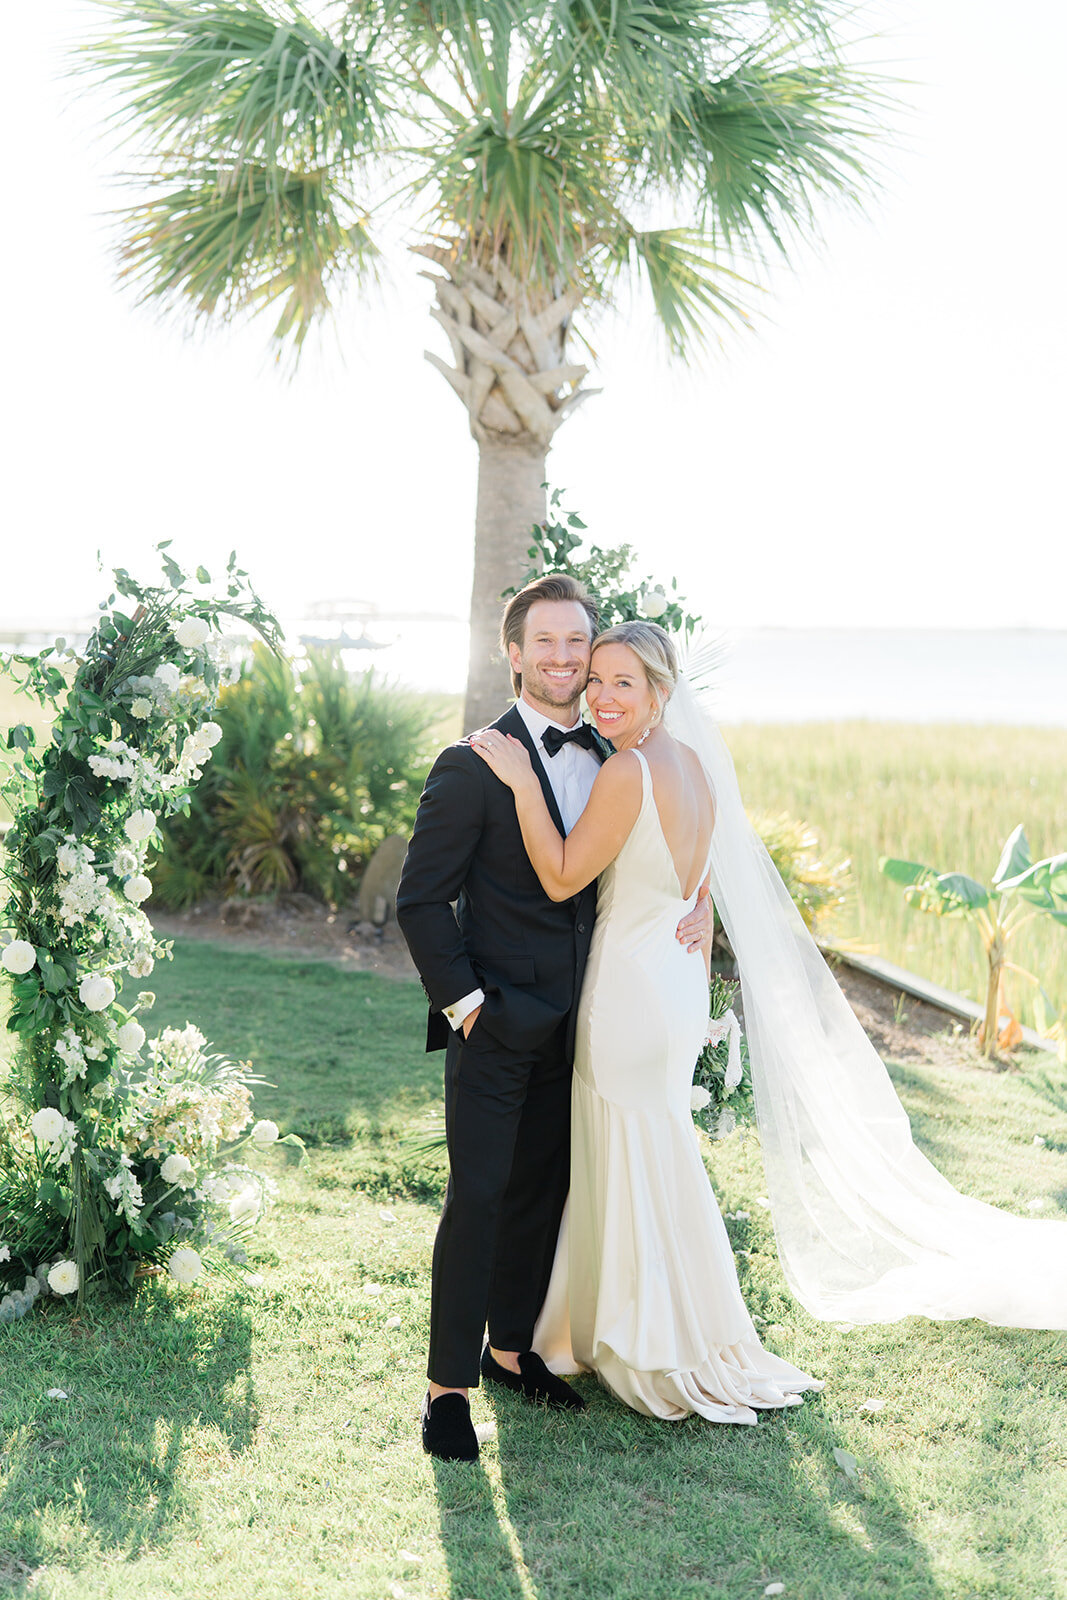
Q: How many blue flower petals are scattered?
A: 0